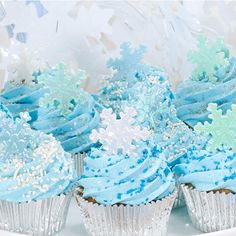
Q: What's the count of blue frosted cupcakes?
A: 8